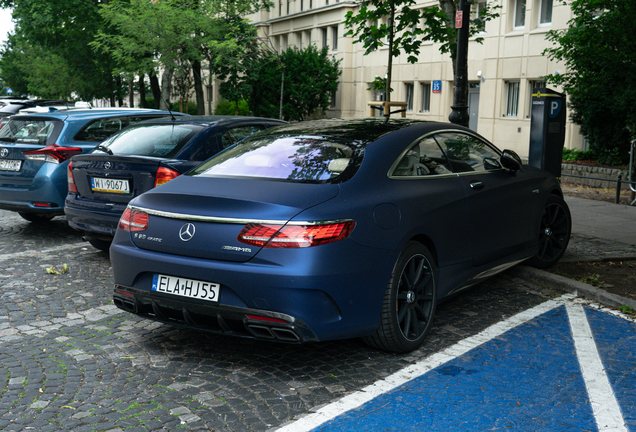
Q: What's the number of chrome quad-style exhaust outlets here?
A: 4